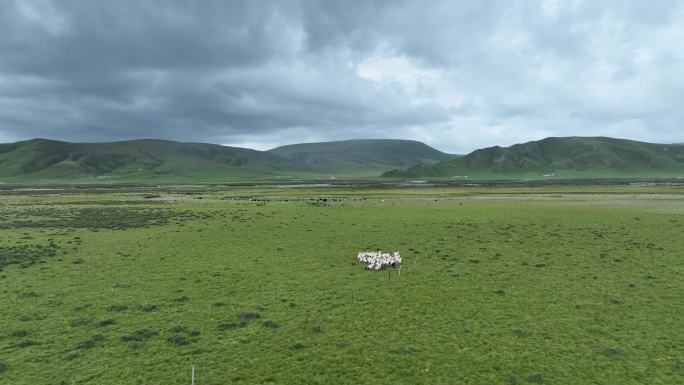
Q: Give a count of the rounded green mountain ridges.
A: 3